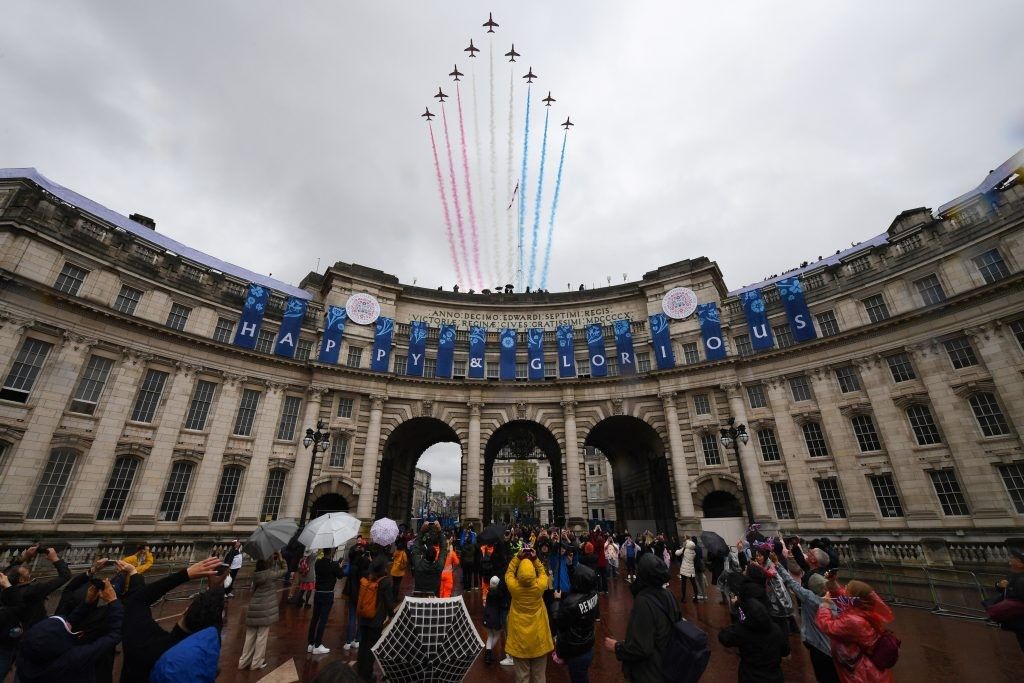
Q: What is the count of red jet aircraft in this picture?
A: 9